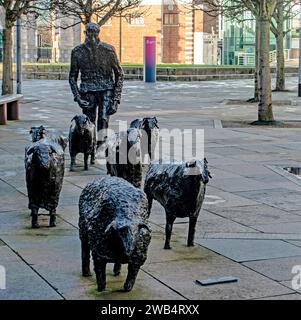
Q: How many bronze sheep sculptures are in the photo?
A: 7